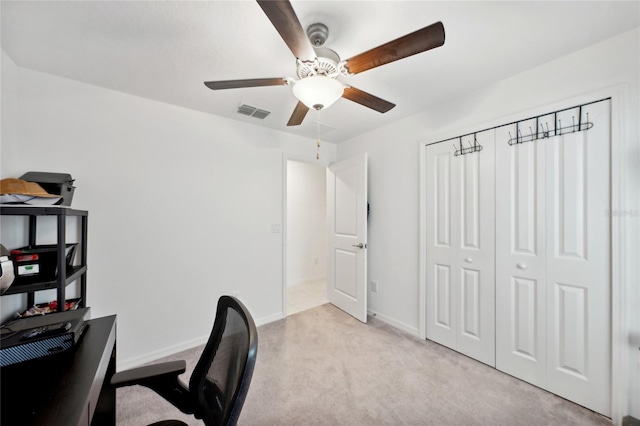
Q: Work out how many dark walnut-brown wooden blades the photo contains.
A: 5